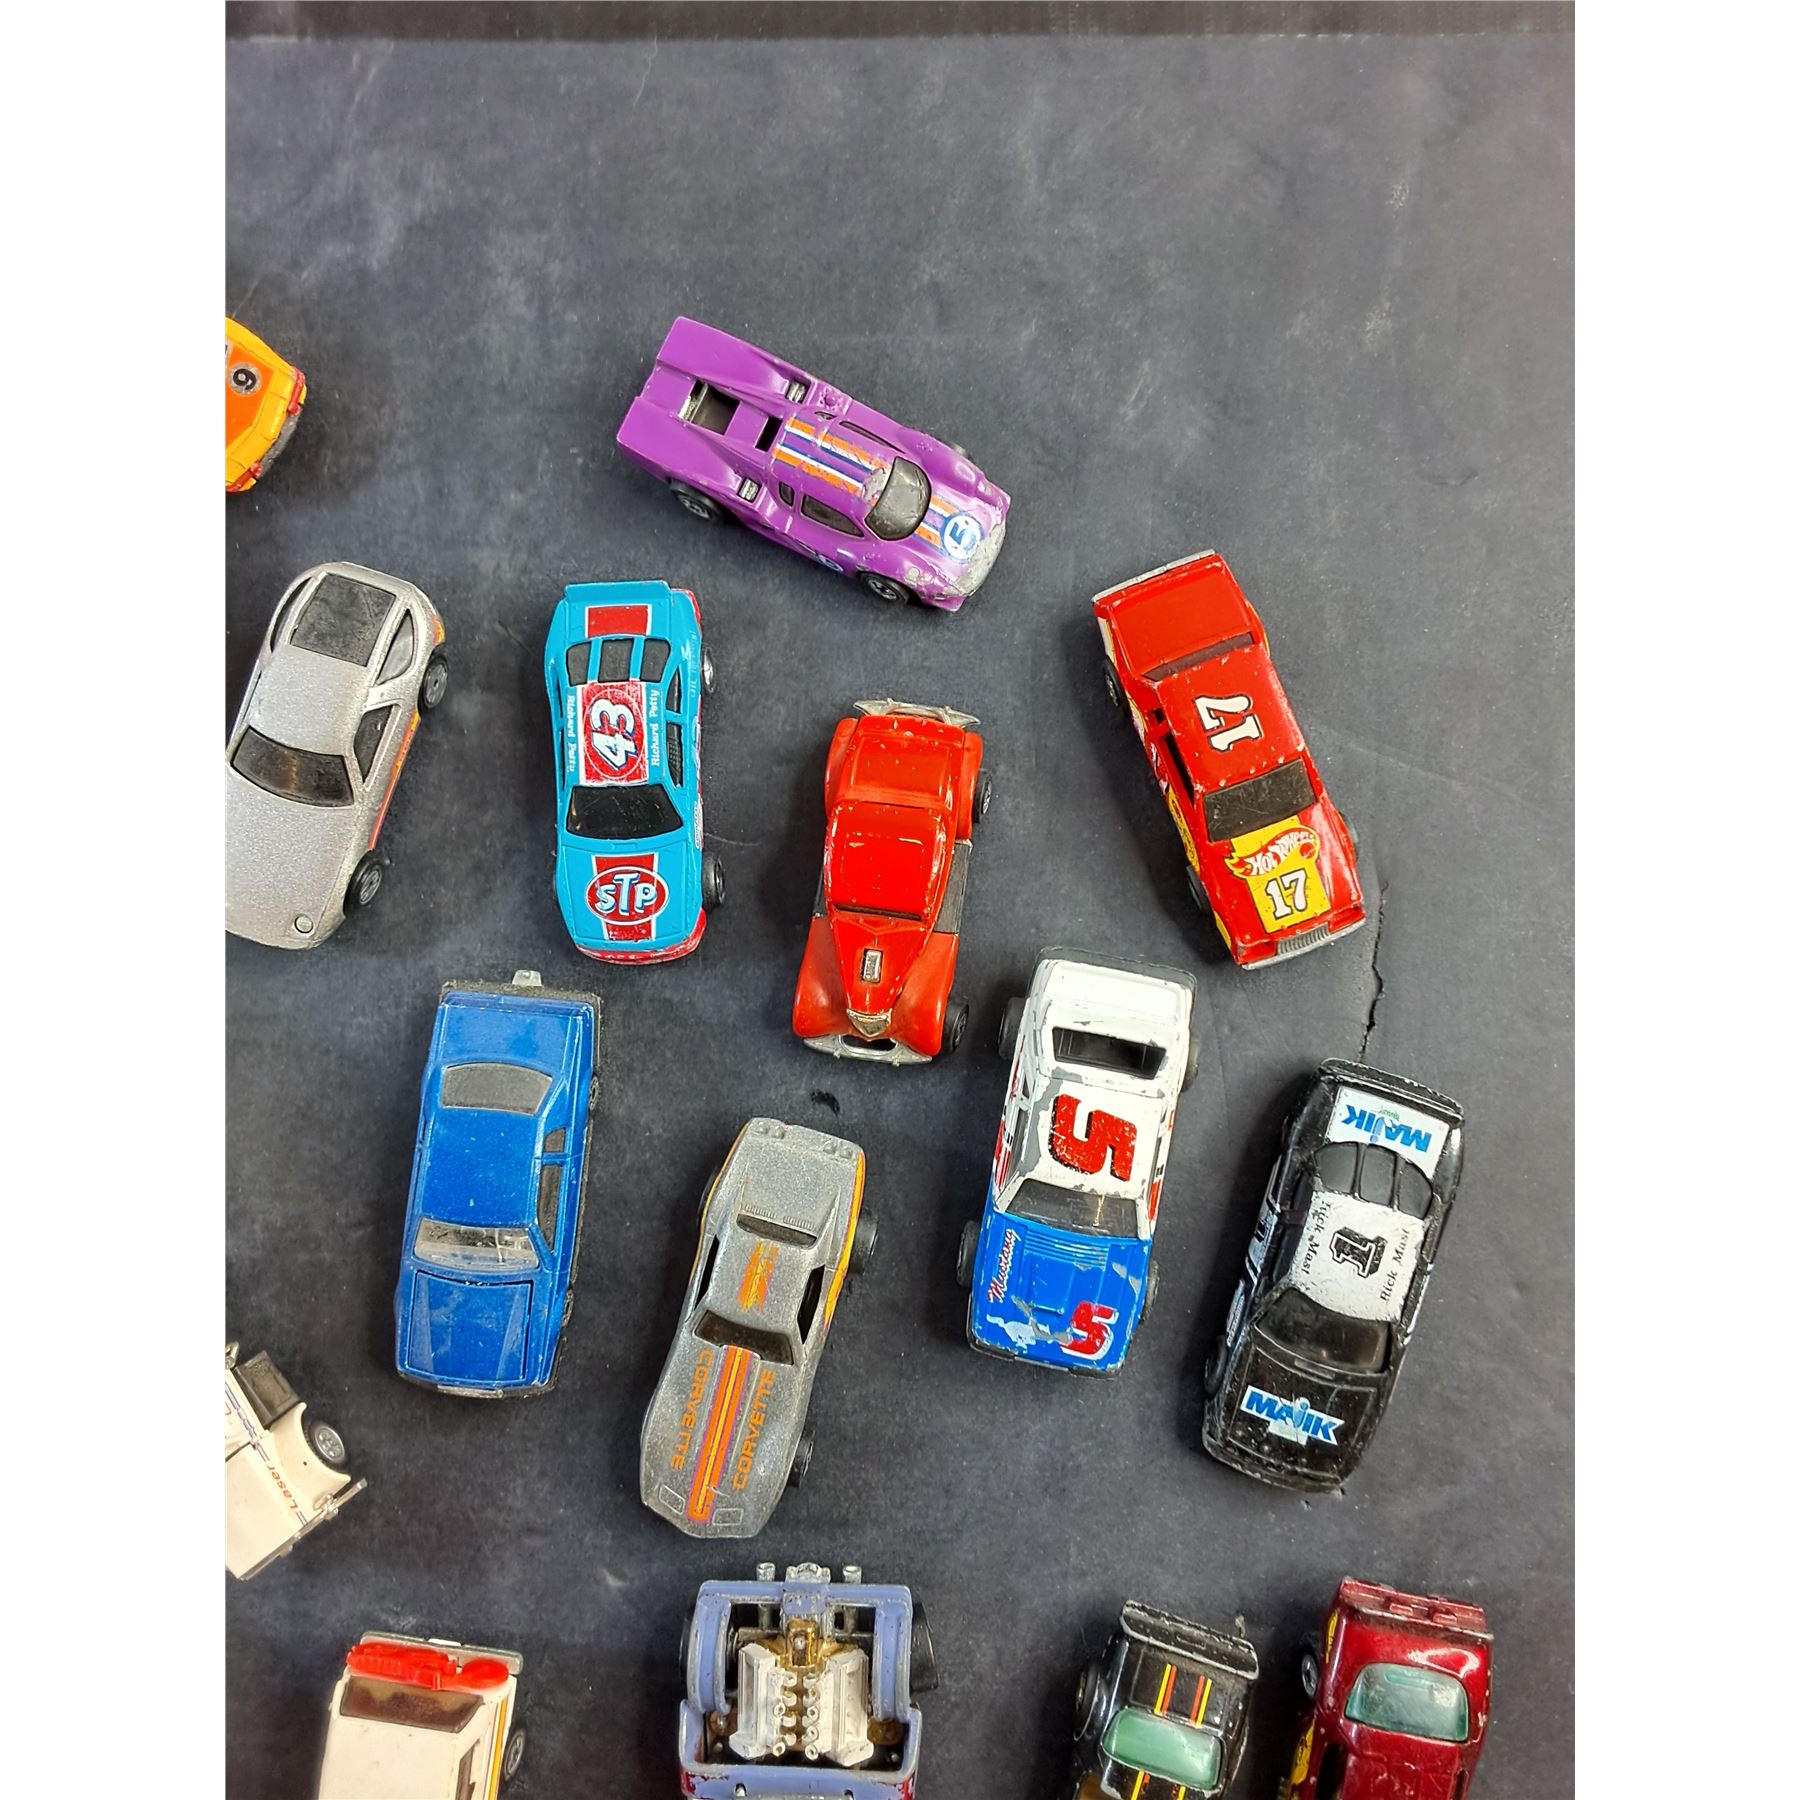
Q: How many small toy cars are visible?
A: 15